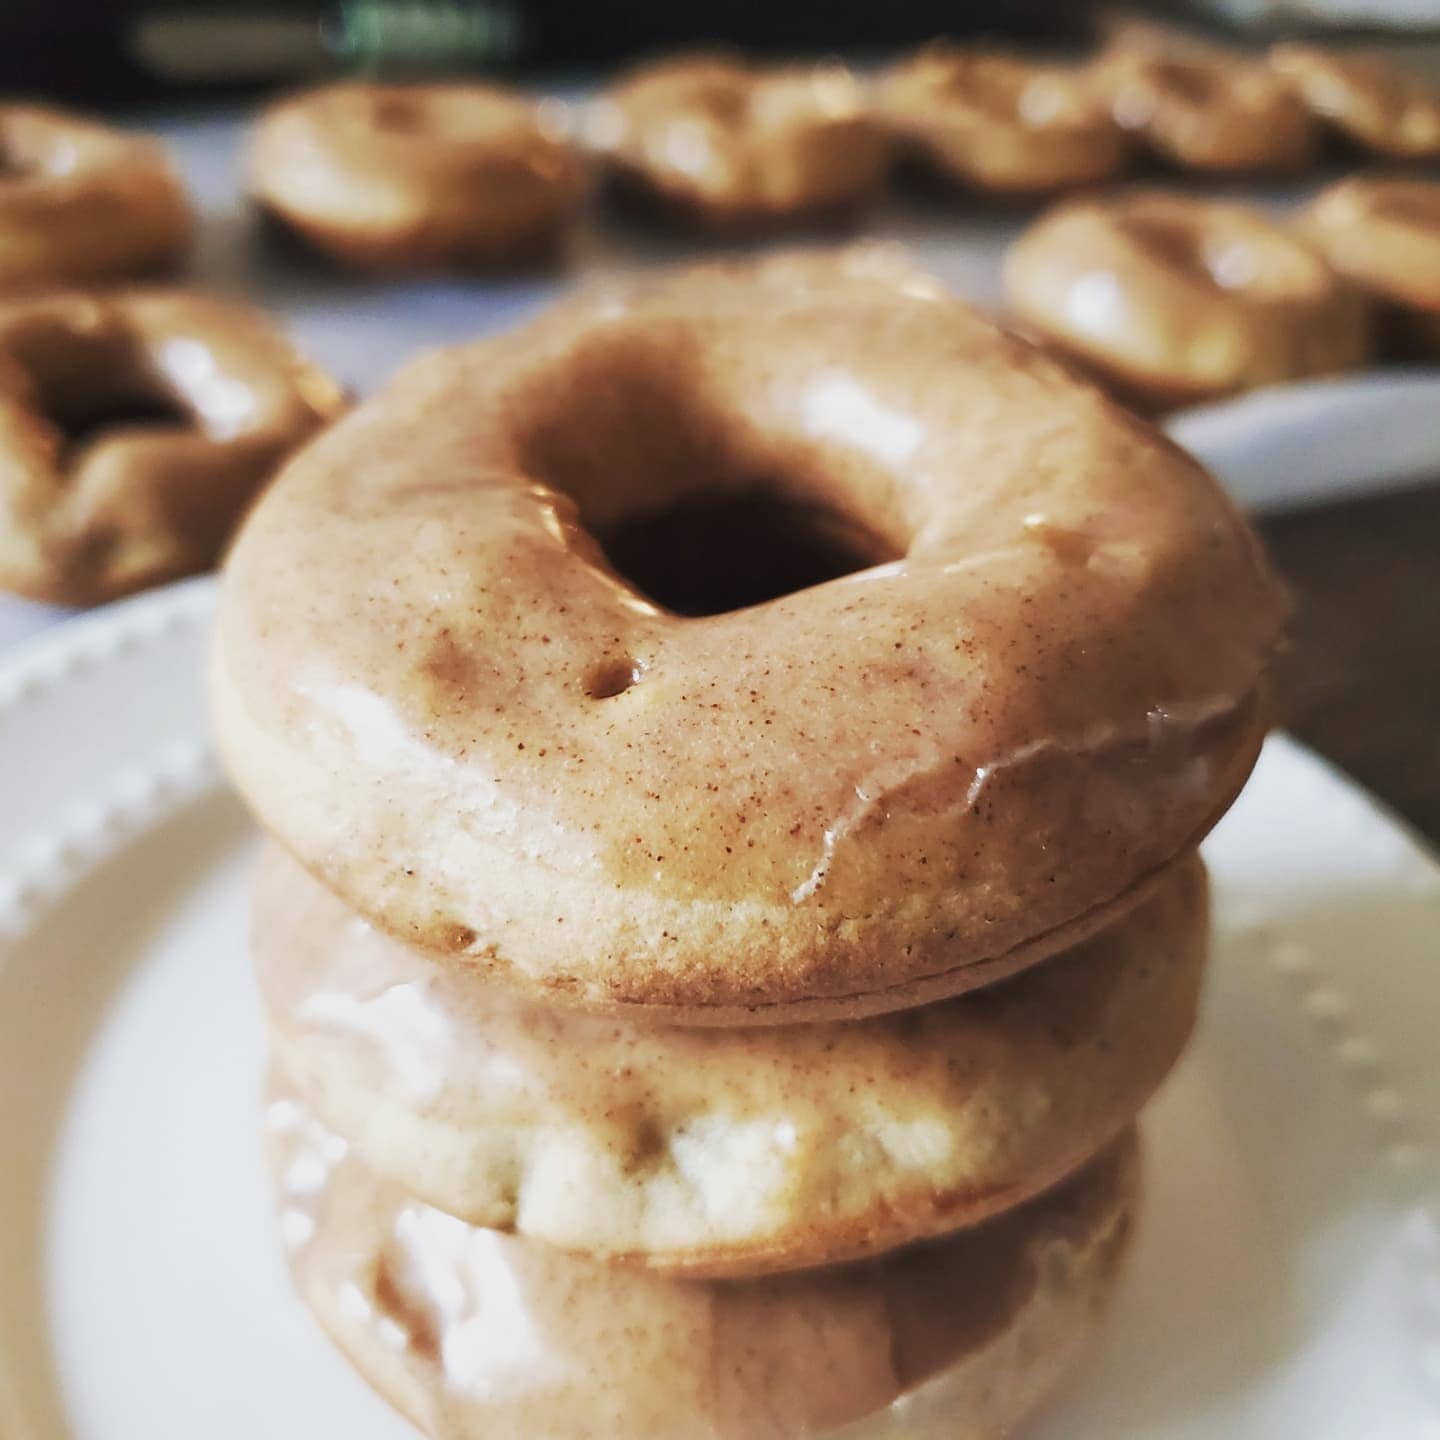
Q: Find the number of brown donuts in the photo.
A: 12